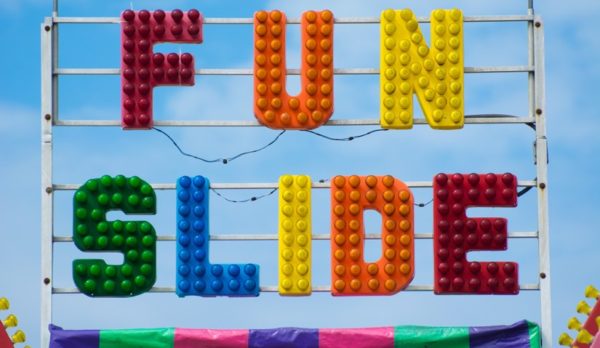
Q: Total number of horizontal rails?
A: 6